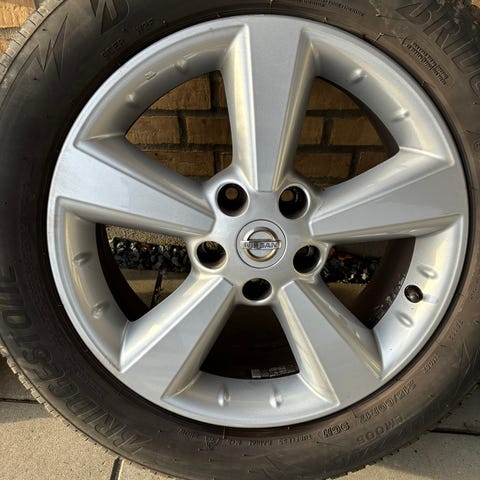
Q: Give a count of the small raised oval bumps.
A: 10